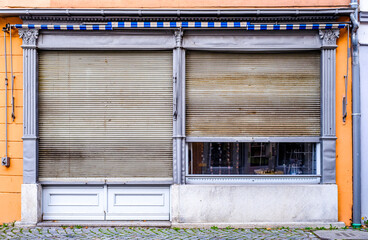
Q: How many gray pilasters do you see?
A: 3